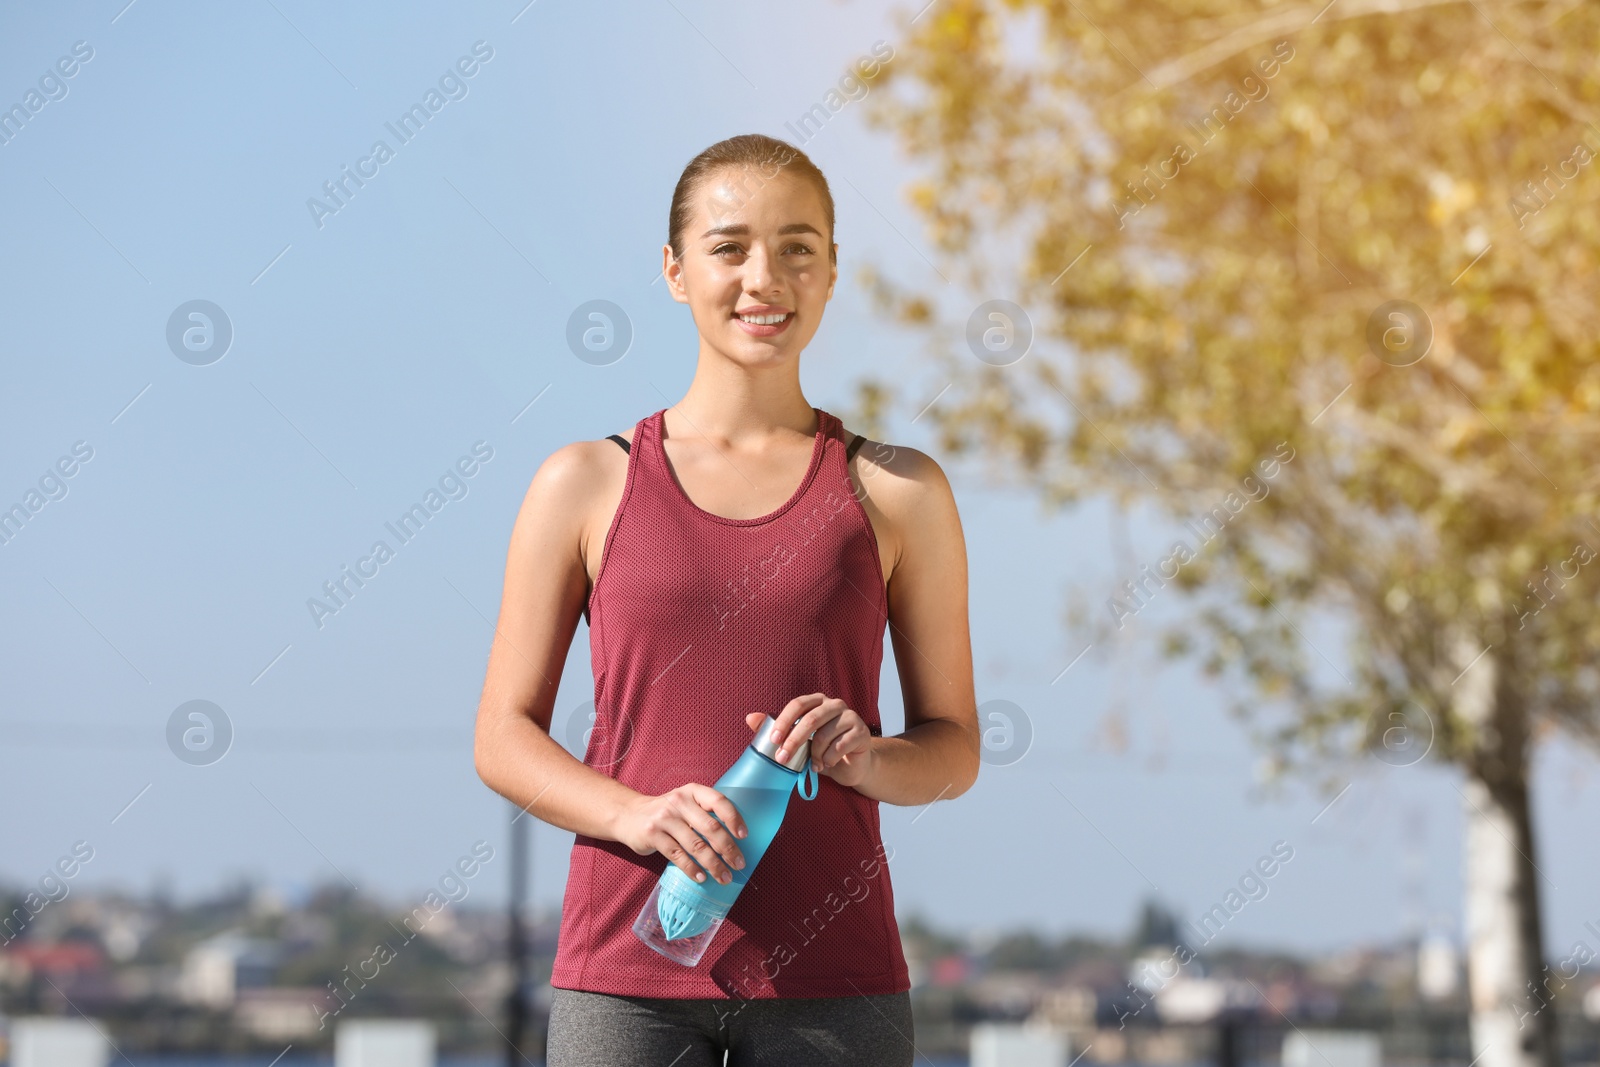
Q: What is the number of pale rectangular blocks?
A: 4